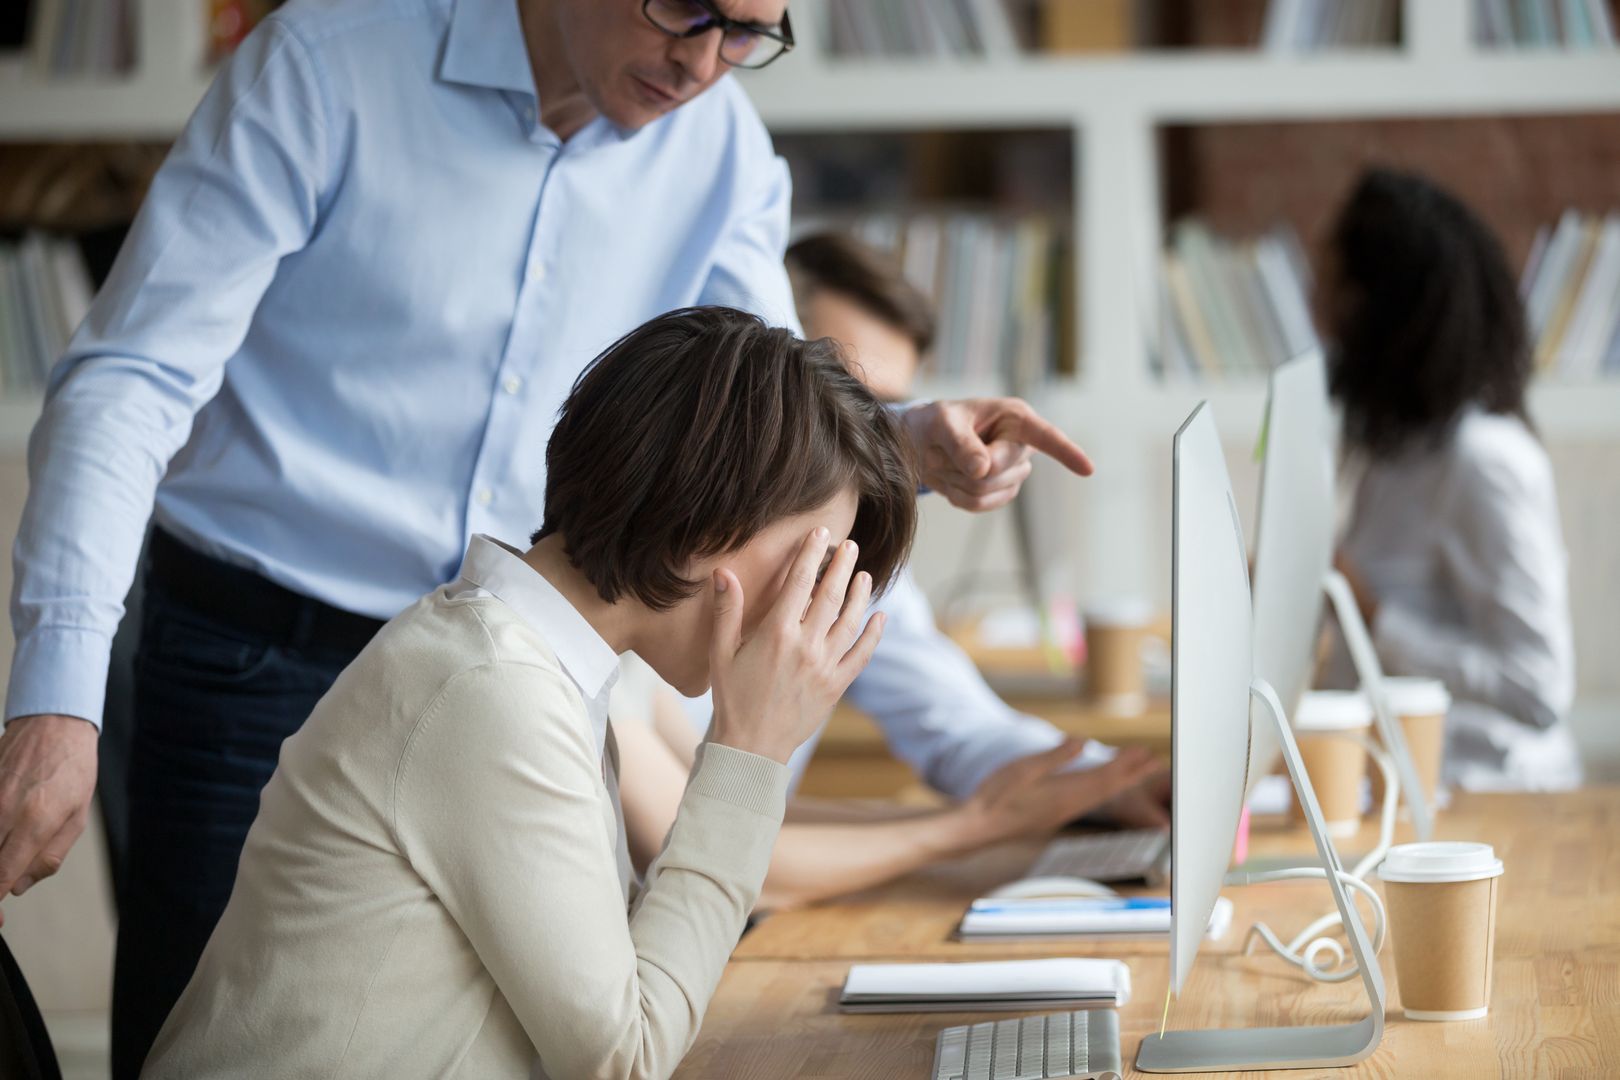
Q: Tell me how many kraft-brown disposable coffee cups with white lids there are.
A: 4